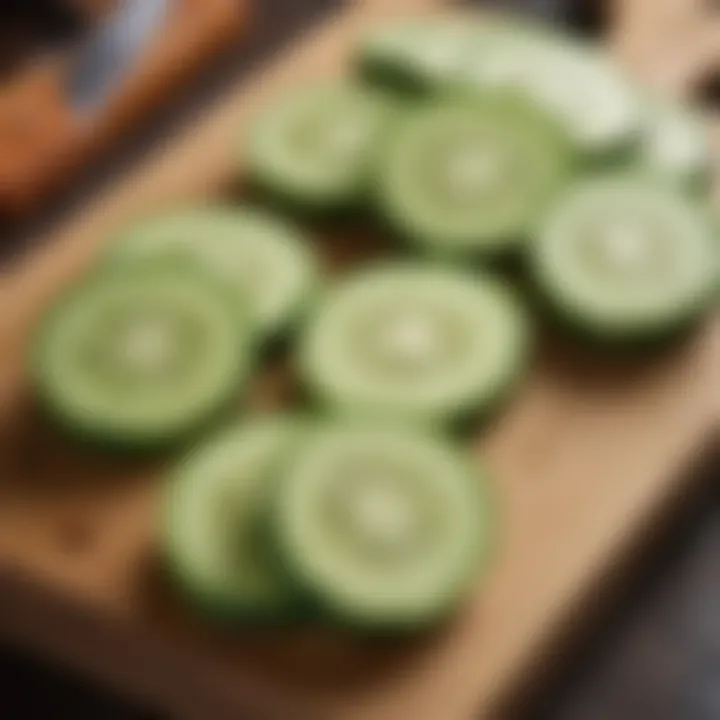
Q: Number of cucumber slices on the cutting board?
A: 11